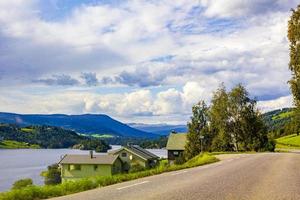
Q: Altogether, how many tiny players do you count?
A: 0